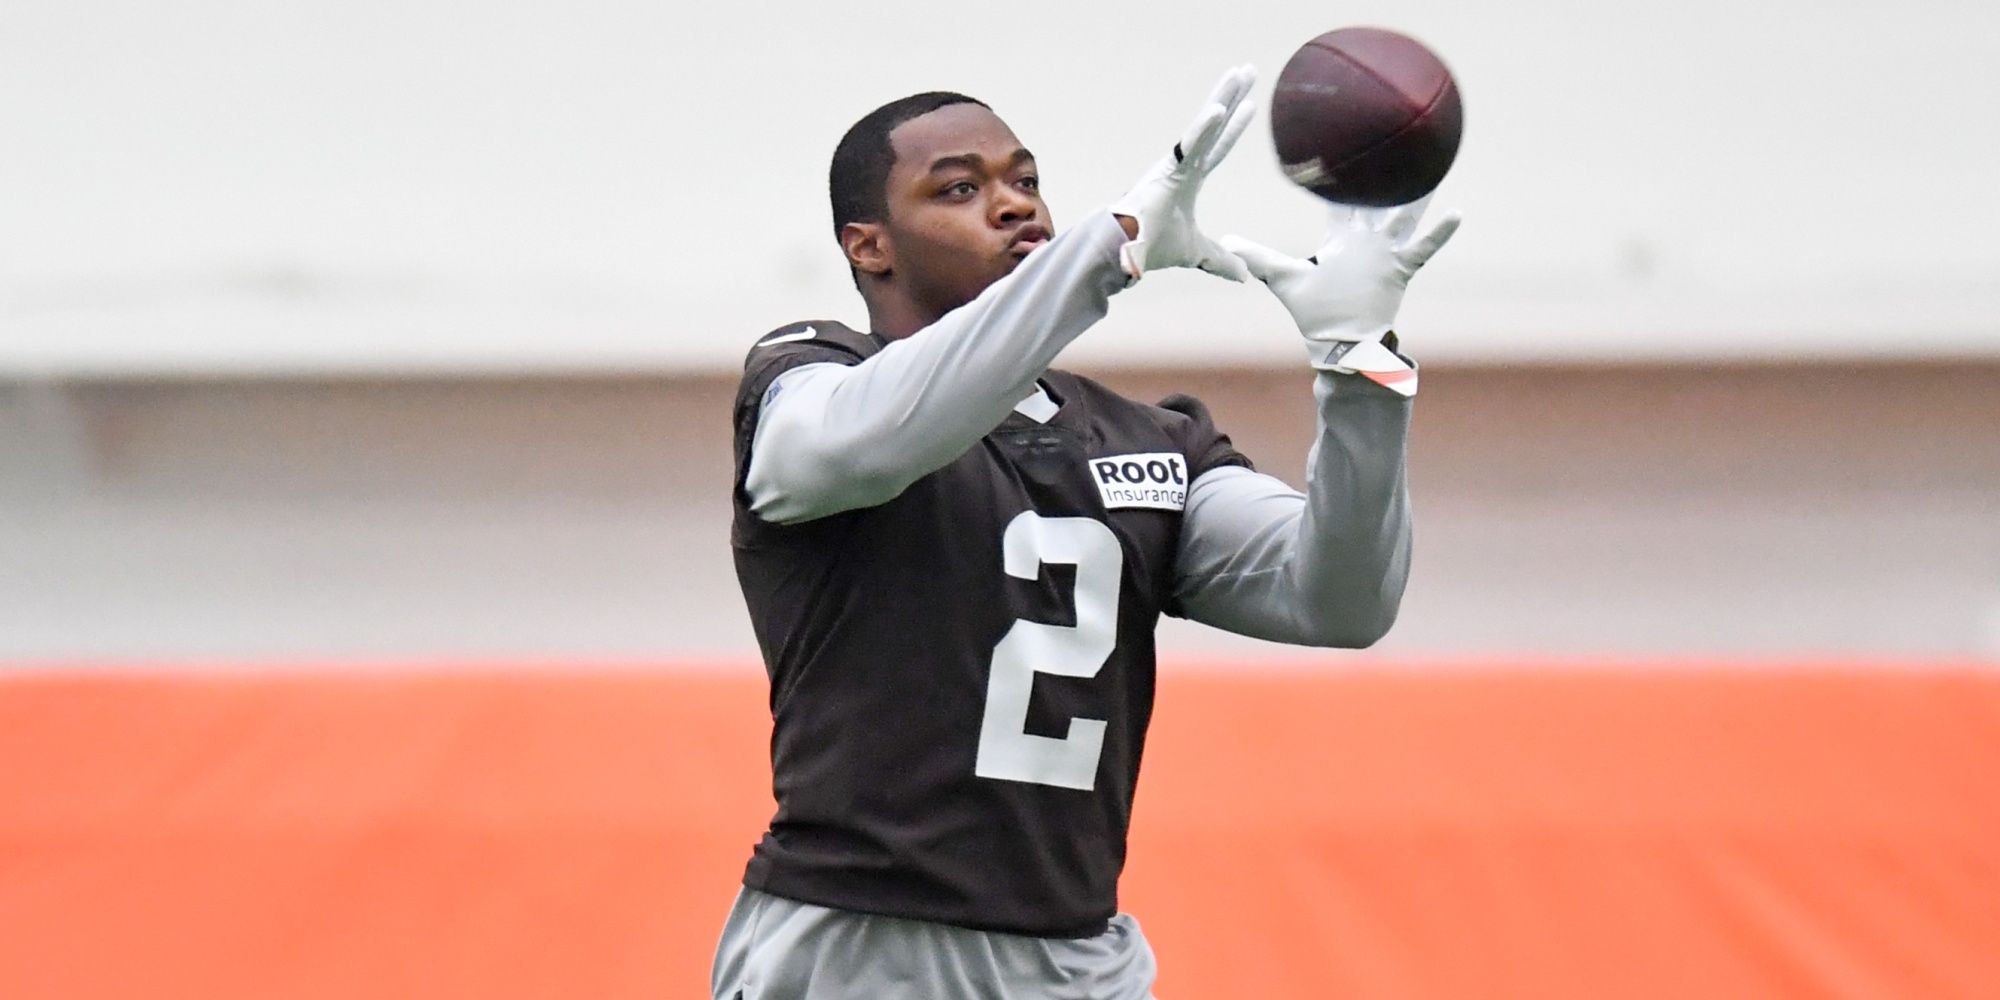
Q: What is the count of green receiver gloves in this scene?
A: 0